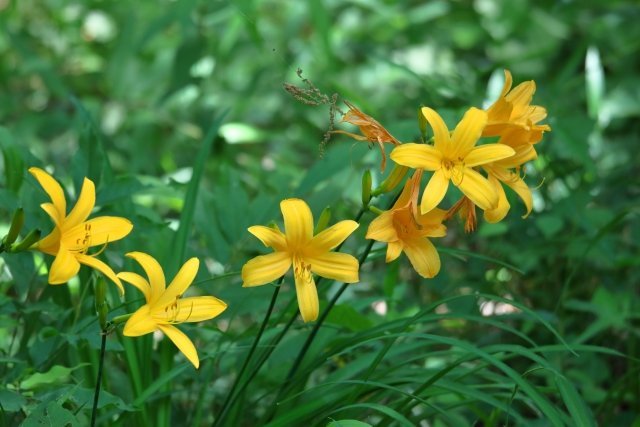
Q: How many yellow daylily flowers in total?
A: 7